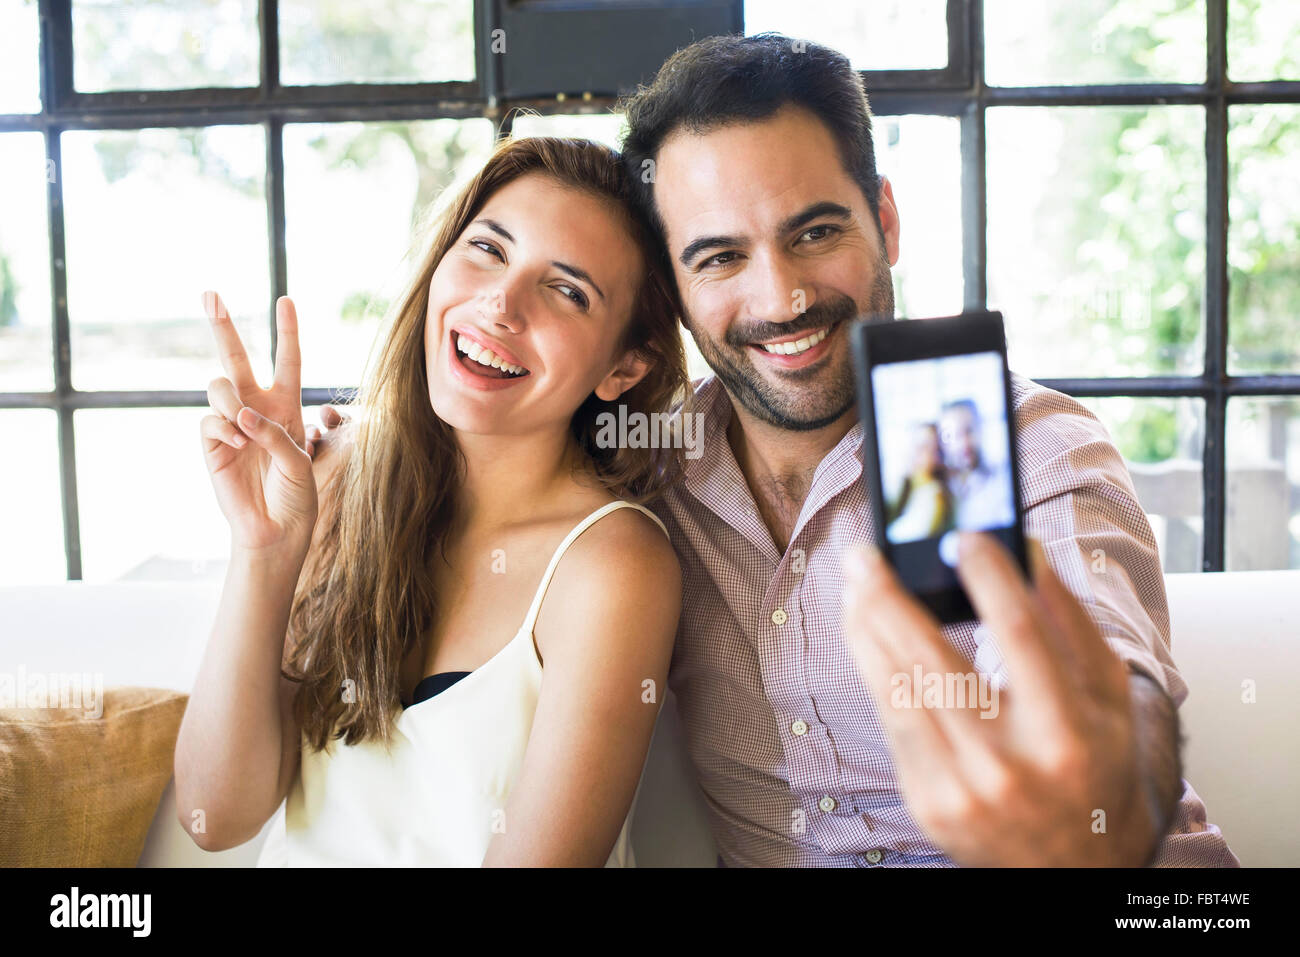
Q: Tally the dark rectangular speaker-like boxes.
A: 1